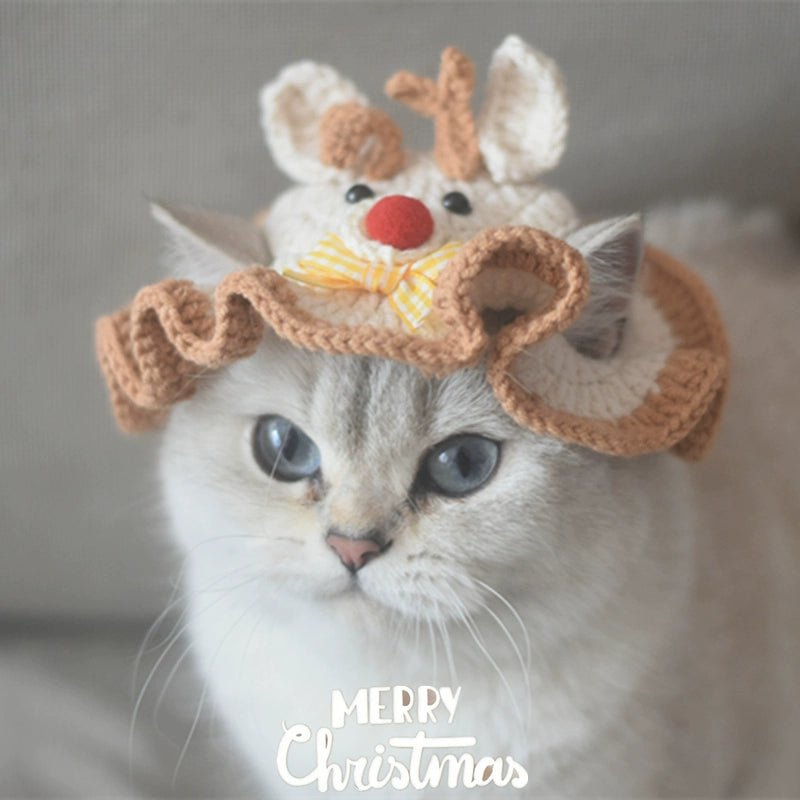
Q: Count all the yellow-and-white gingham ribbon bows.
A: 1